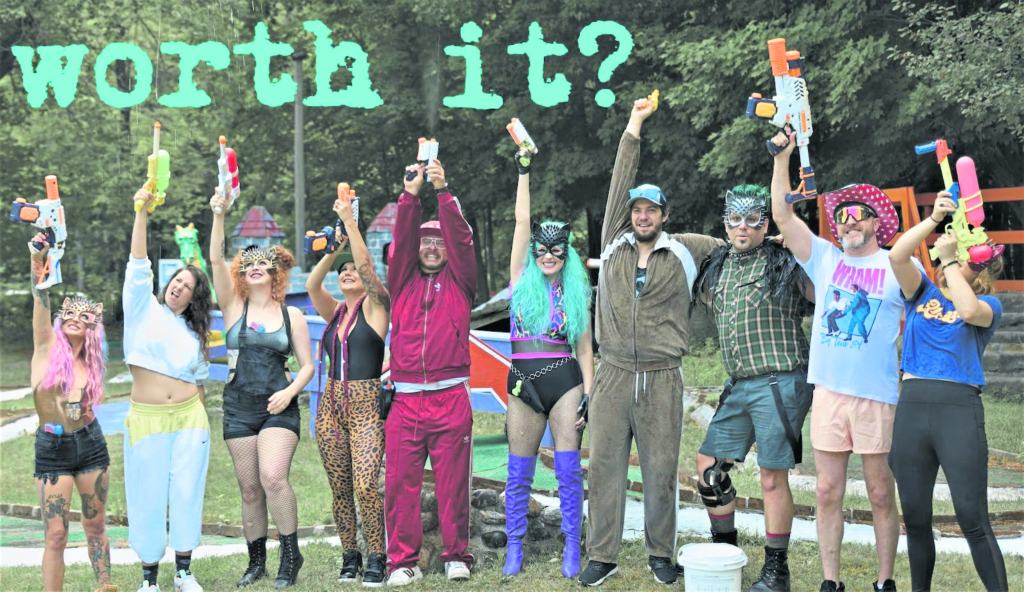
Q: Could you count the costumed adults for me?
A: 10